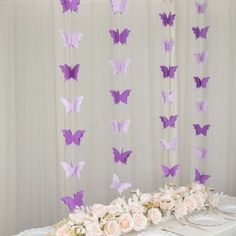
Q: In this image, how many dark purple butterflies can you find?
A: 15